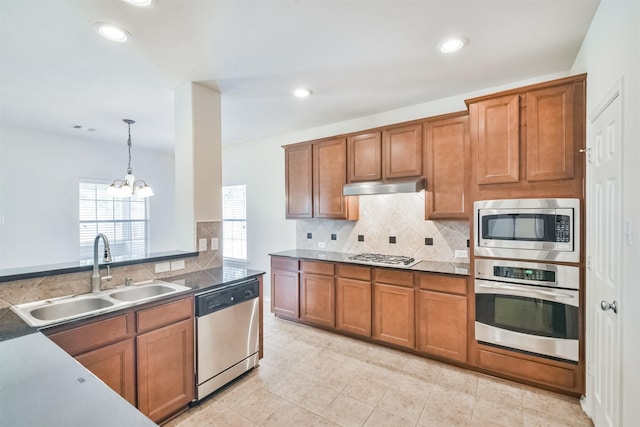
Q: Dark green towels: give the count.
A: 0